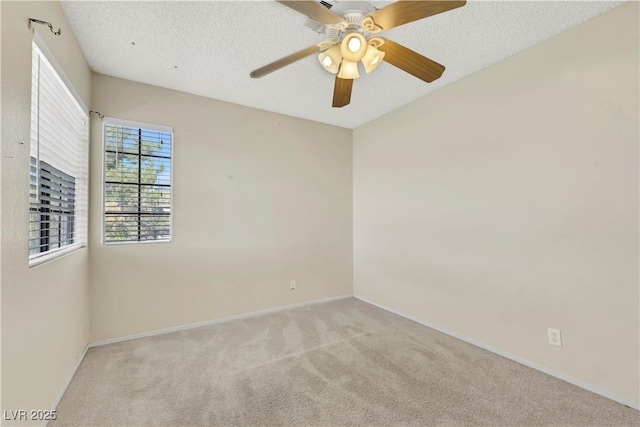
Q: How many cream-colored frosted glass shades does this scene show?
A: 4